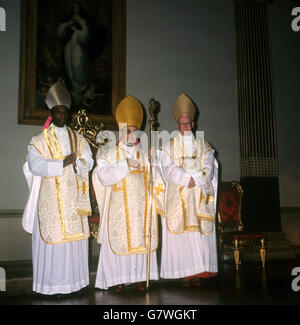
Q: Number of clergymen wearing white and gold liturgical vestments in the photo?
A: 3